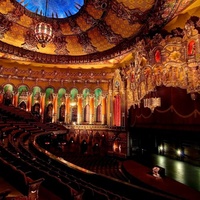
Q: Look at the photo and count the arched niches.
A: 8